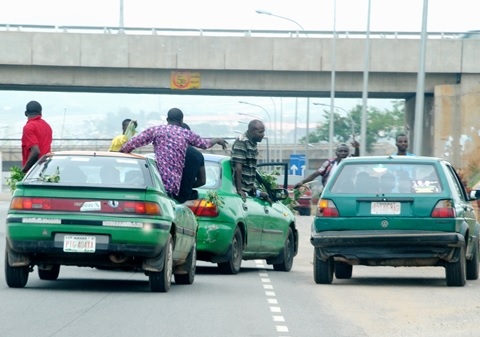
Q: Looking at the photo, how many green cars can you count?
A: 3